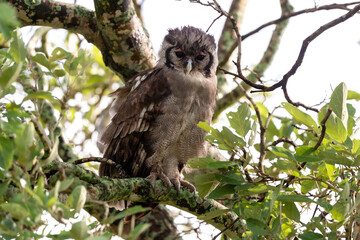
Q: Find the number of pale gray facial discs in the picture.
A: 1